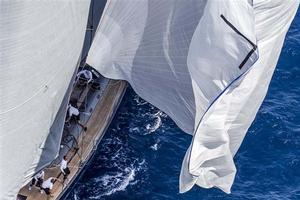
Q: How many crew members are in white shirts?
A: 5